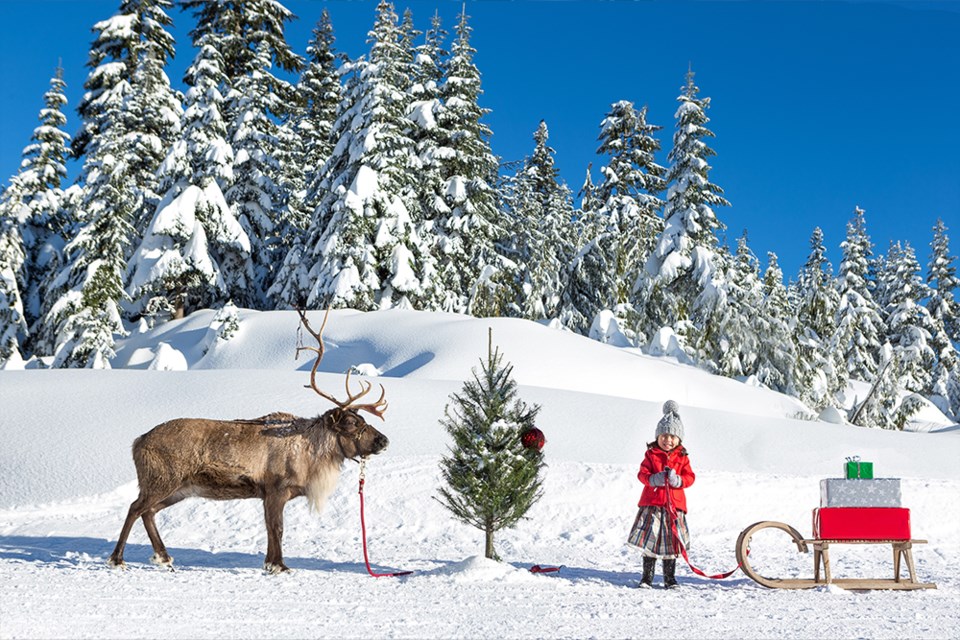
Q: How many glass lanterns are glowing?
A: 0